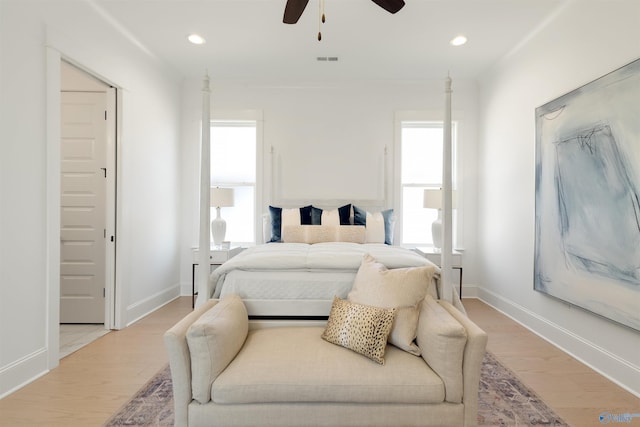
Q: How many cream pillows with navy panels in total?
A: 3